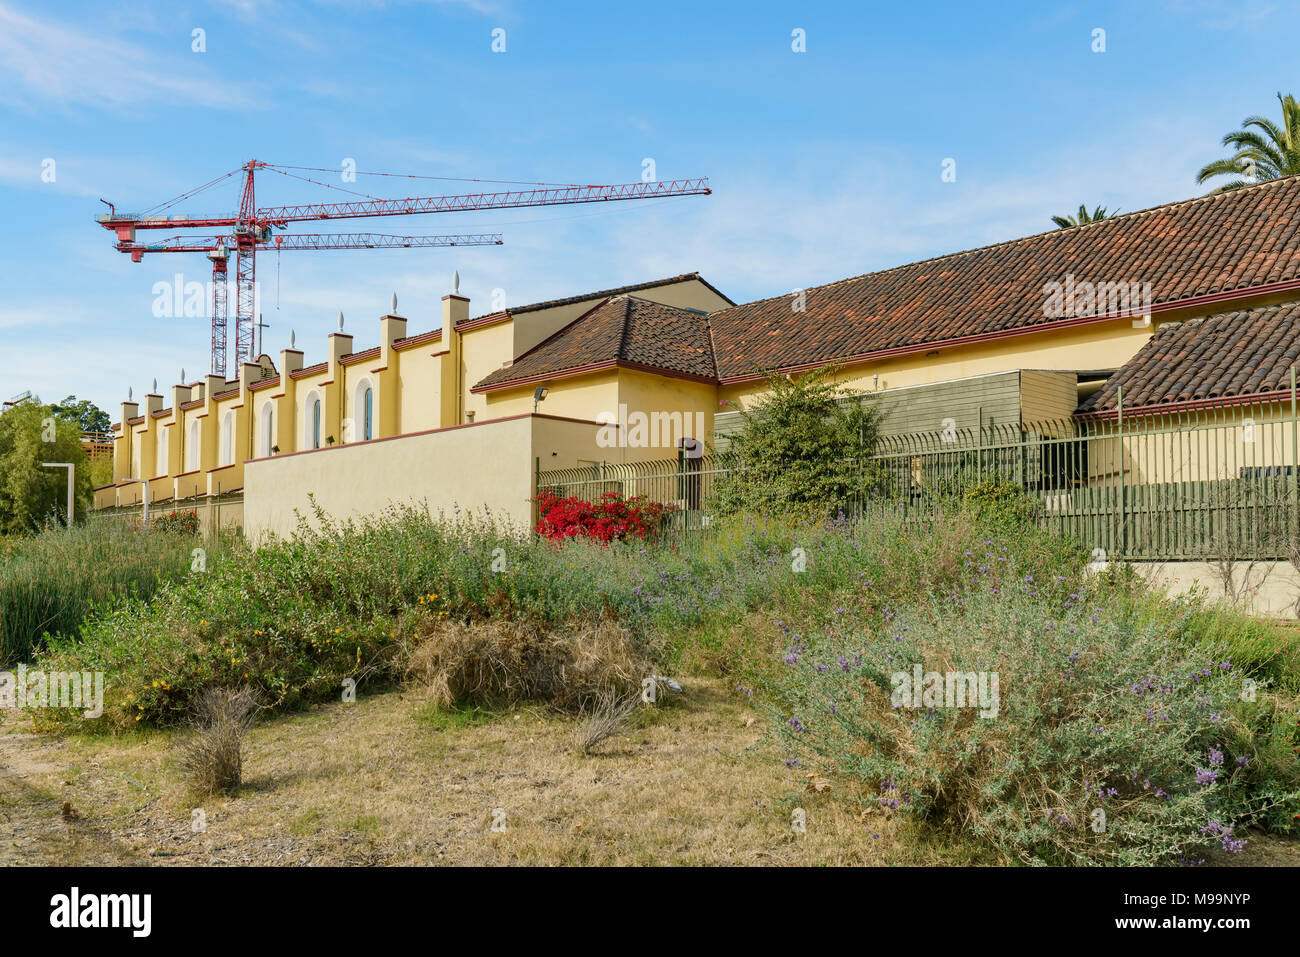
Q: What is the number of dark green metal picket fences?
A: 1